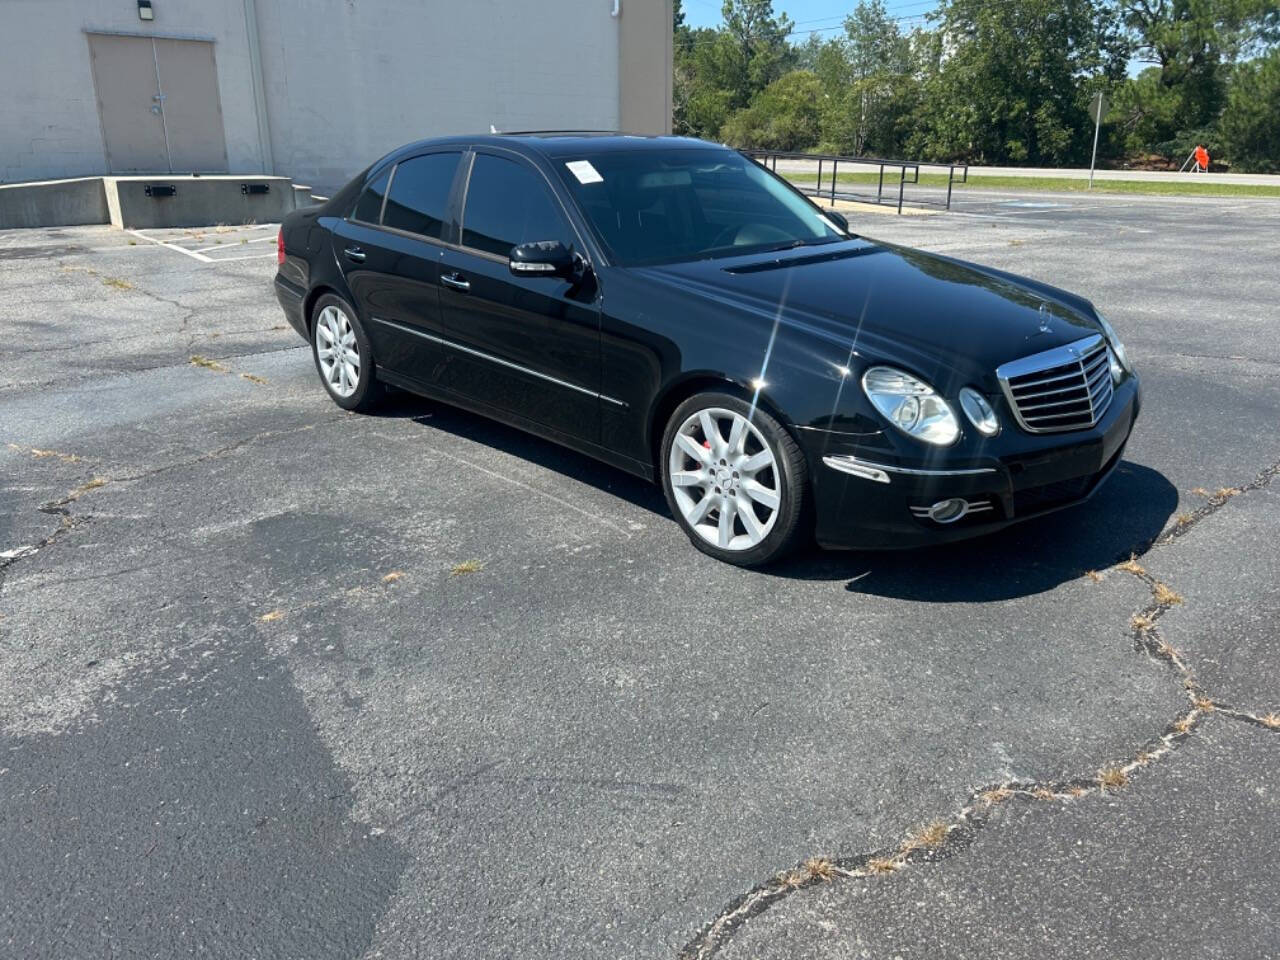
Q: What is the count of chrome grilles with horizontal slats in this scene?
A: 1